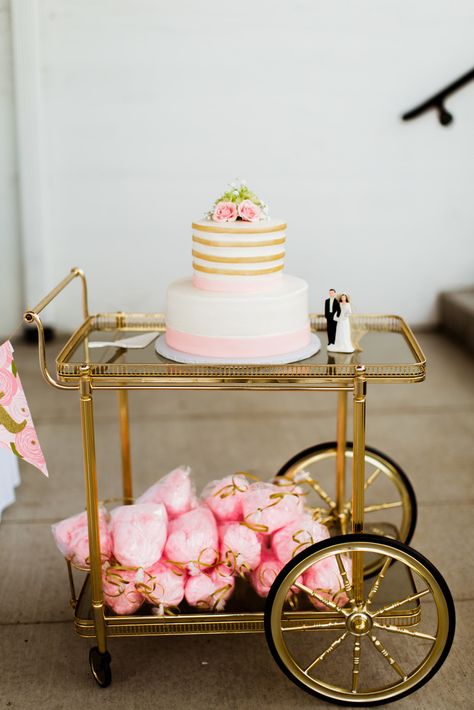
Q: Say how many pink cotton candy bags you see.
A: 13